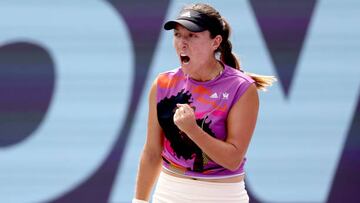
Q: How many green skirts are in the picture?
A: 0